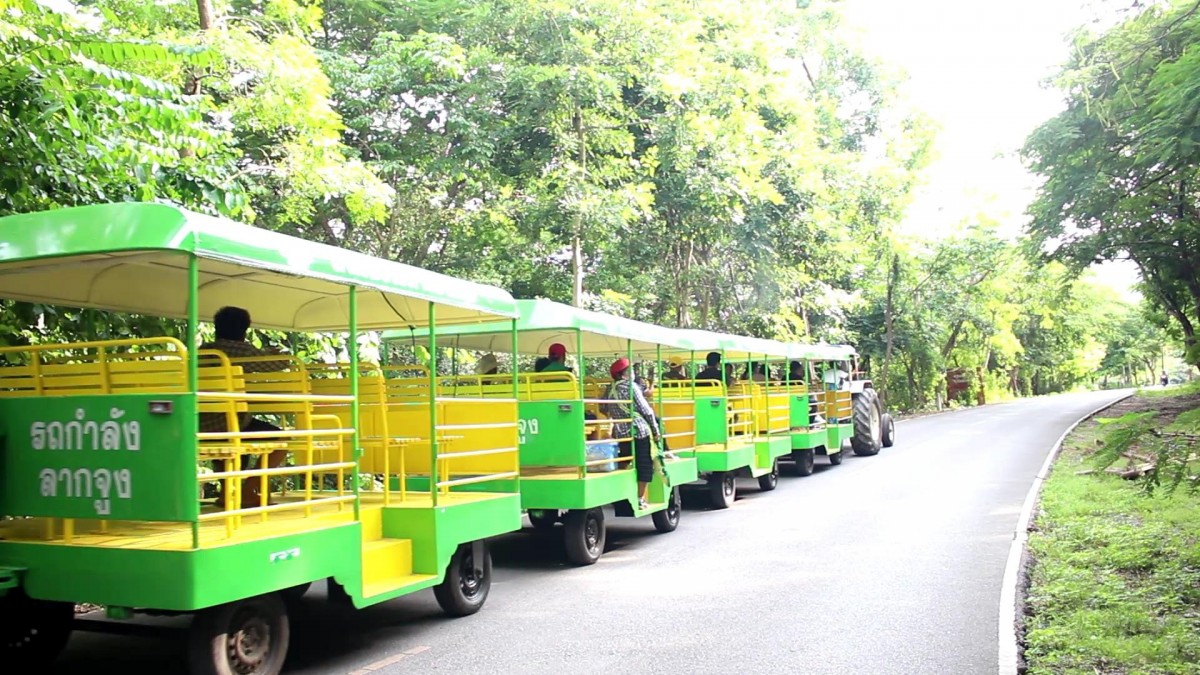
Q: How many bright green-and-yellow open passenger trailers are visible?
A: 4